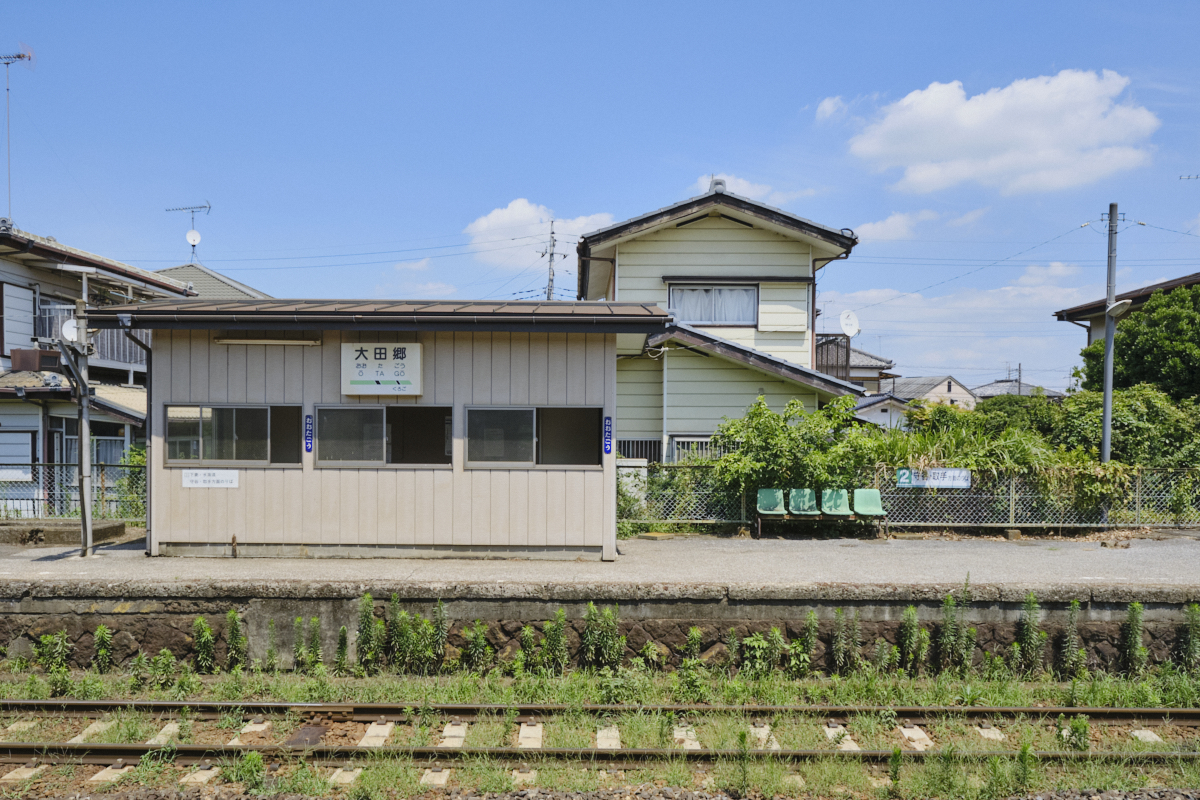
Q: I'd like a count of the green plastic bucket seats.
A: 4